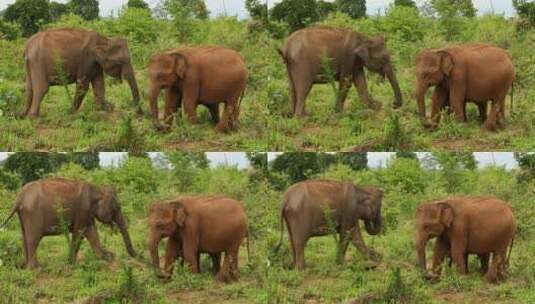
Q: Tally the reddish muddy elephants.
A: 4